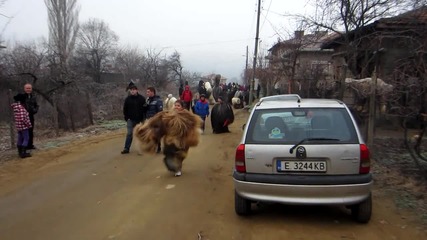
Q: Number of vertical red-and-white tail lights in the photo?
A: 2